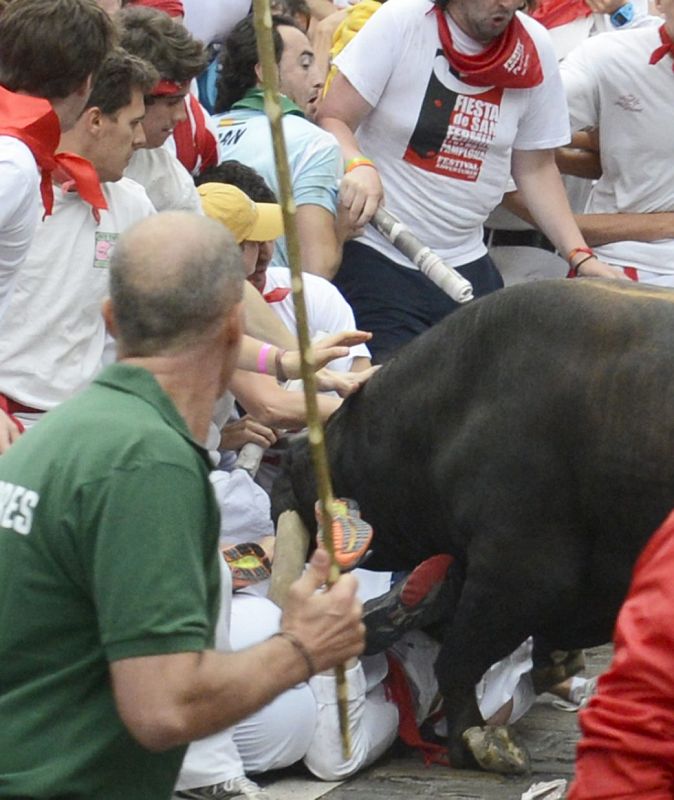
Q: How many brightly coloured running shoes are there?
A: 2